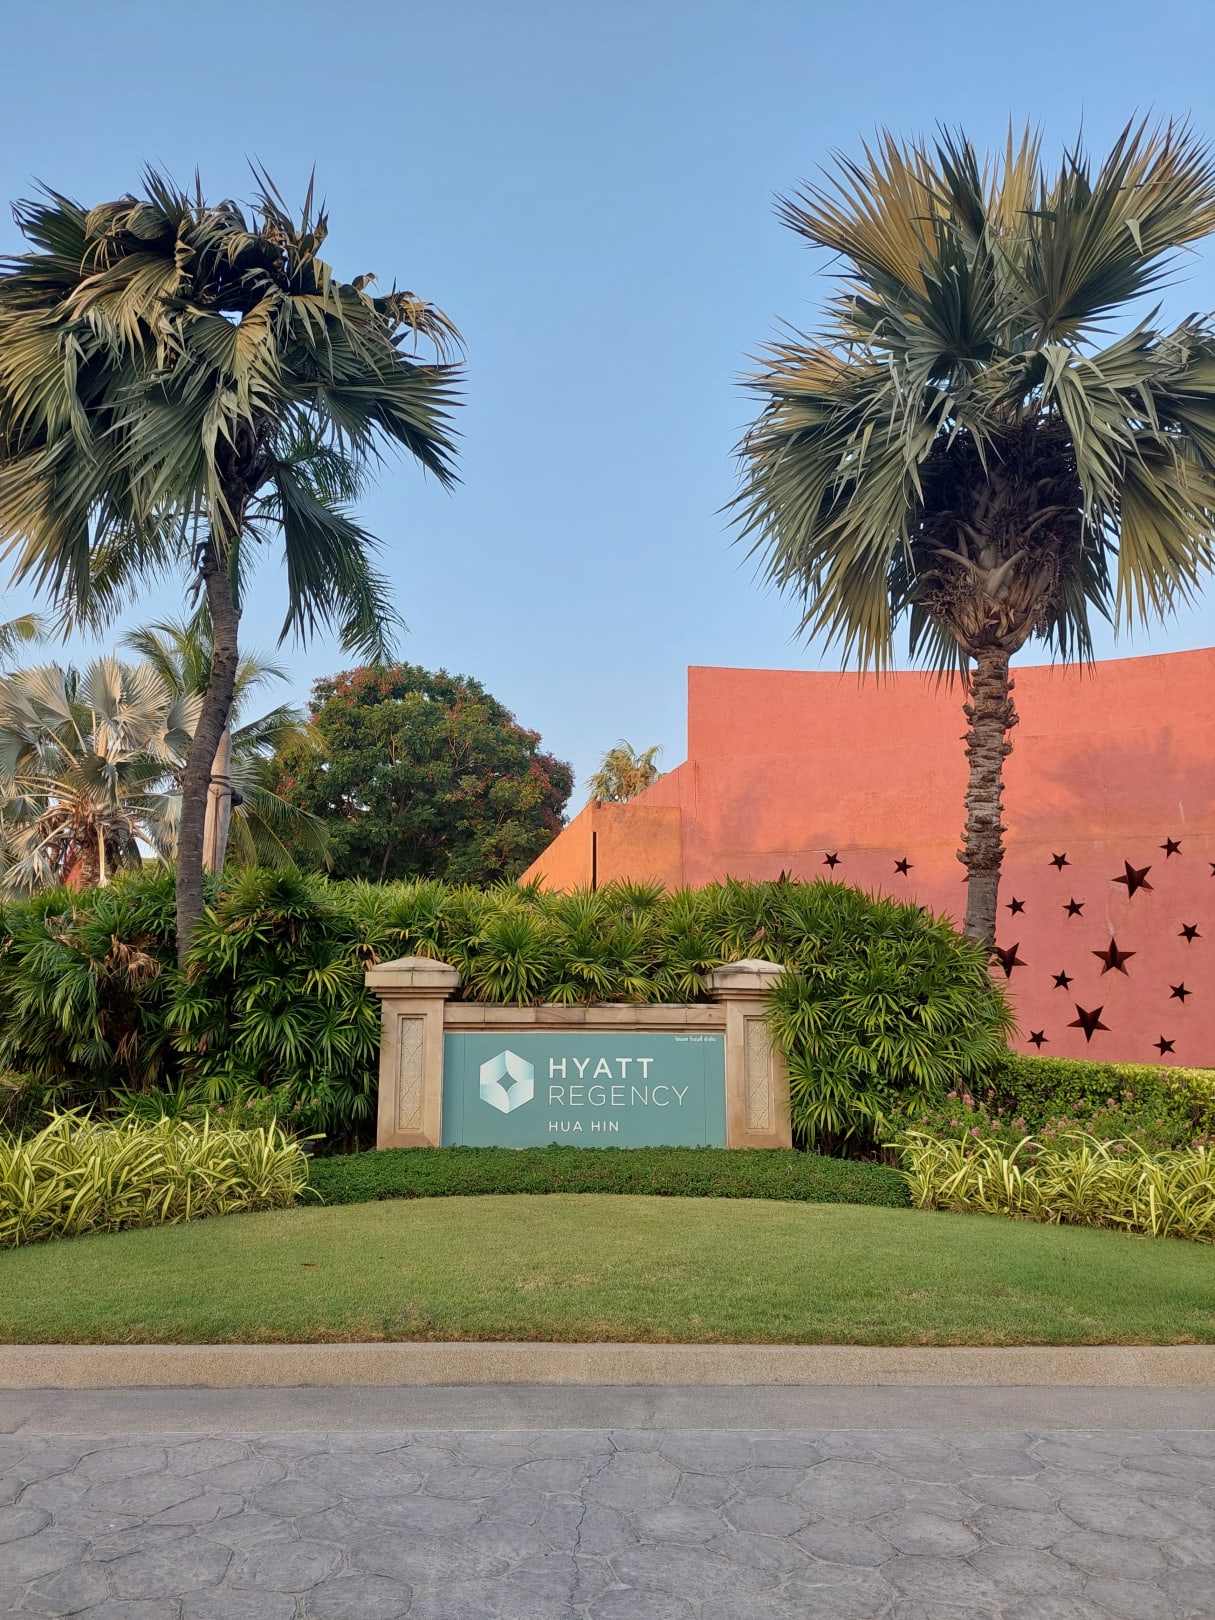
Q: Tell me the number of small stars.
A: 11